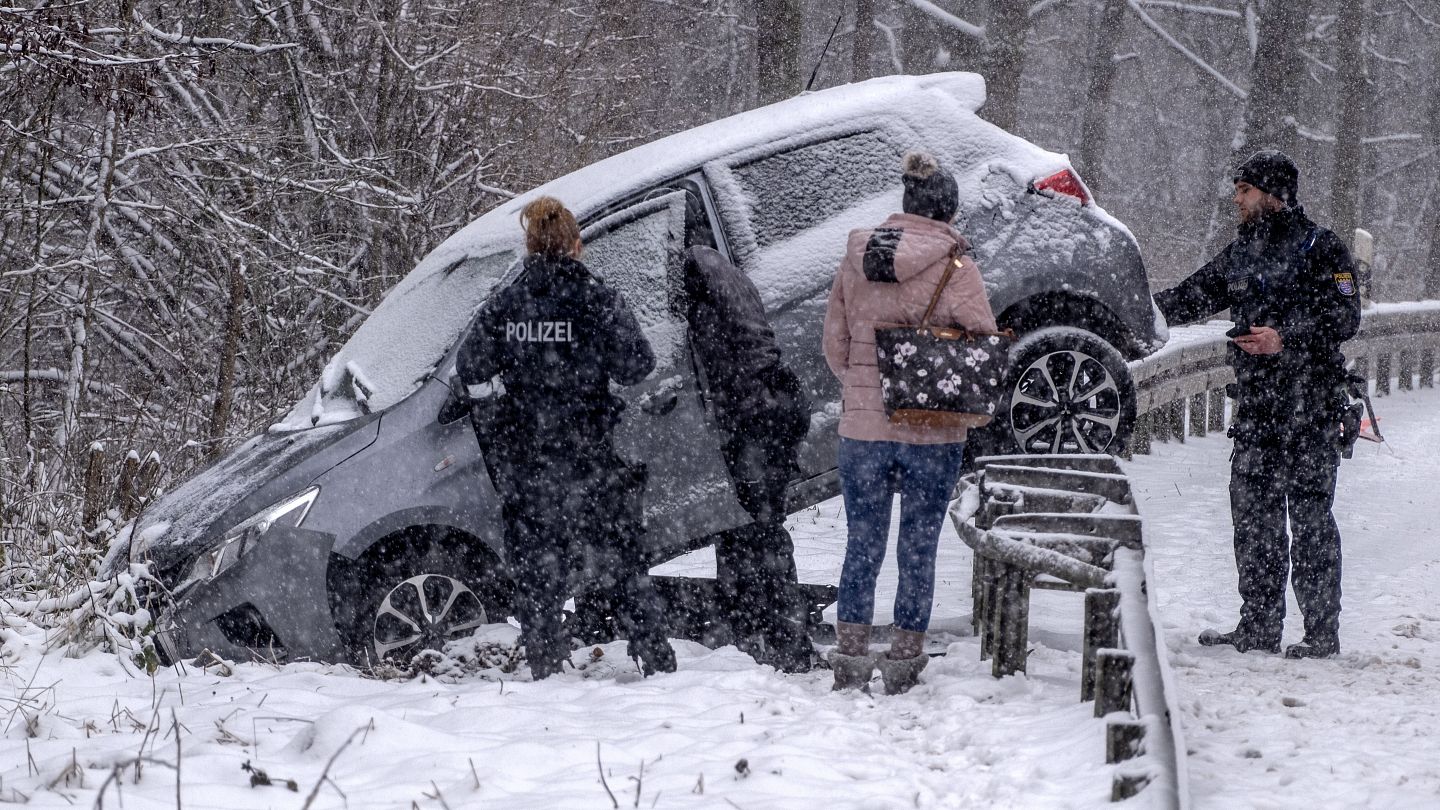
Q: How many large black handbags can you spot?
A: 1